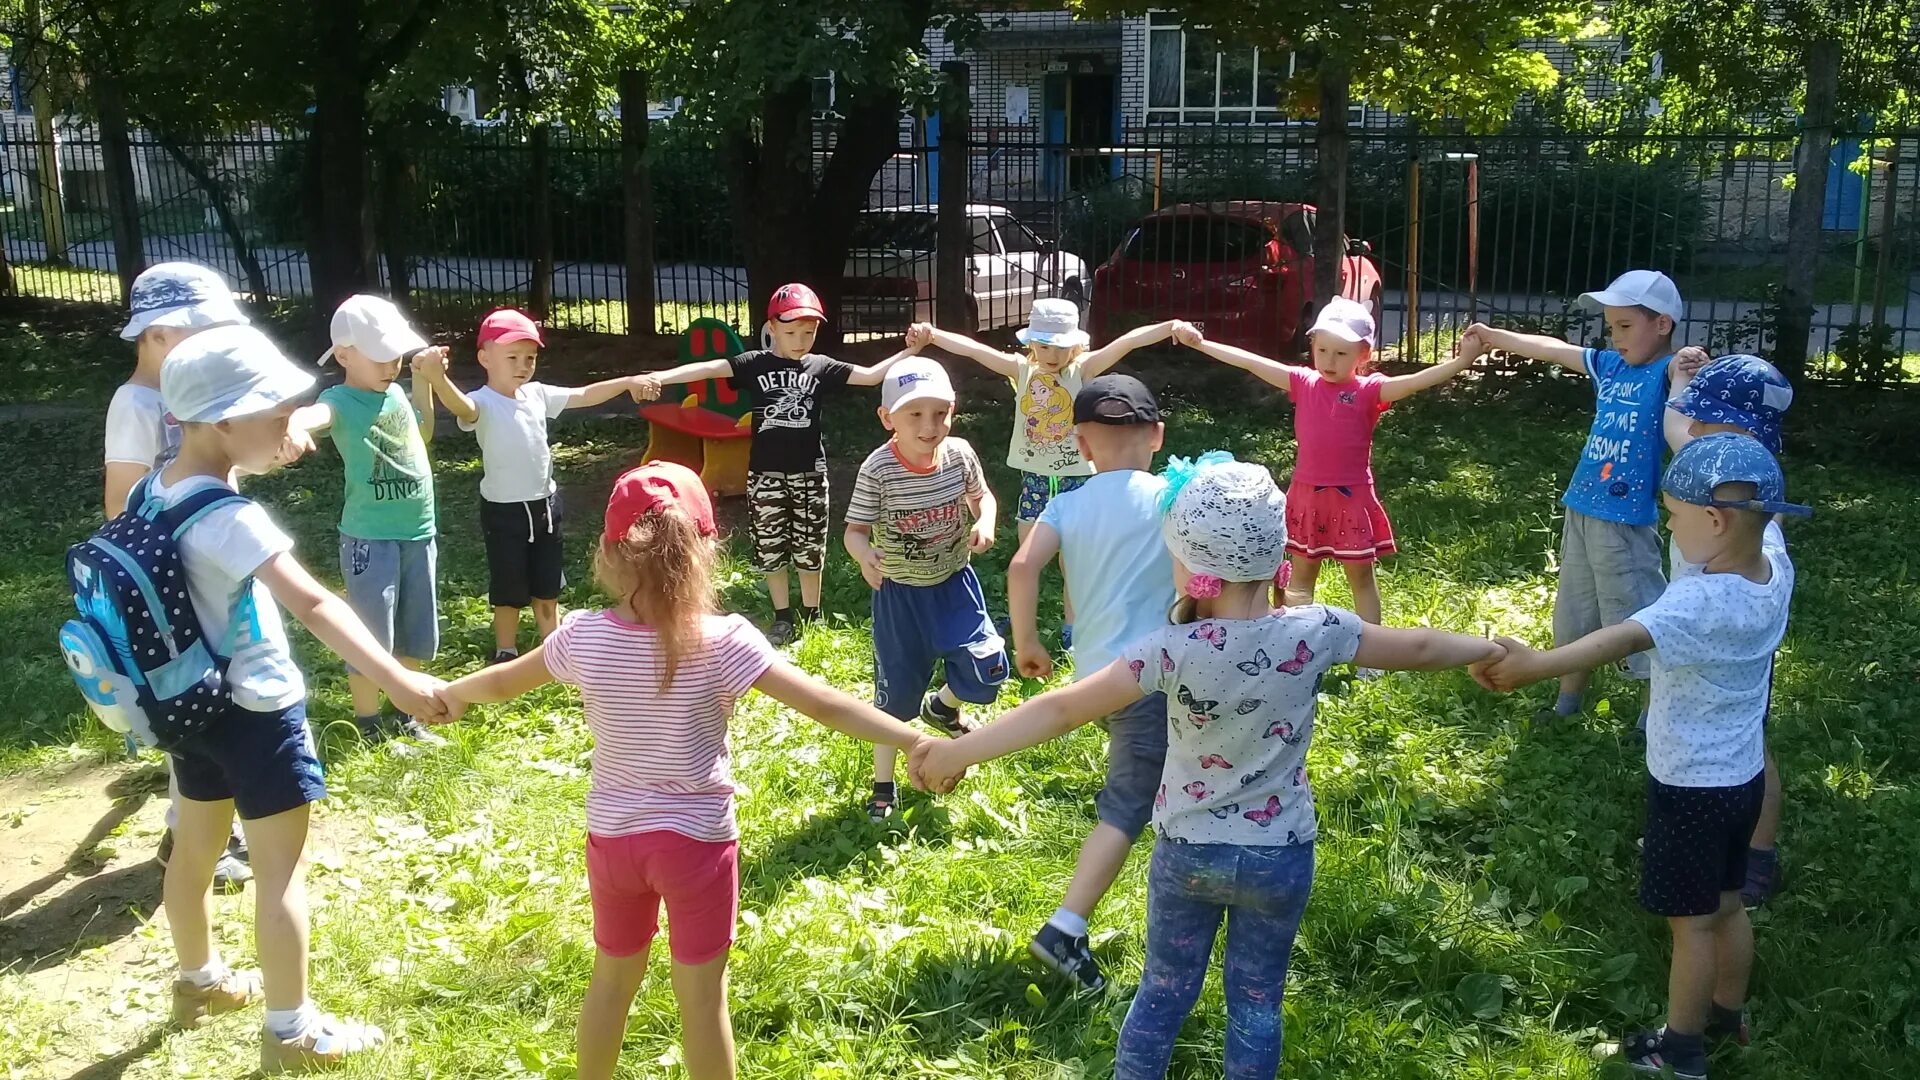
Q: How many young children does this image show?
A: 14